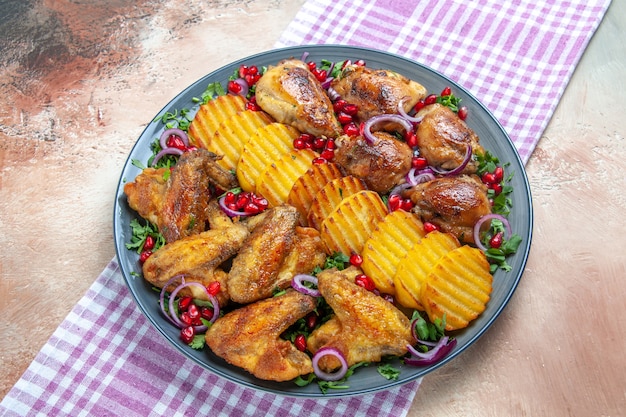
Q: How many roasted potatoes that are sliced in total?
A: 10